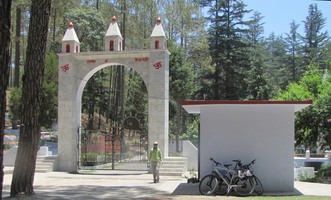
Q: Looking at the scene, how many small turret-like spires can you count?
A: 3